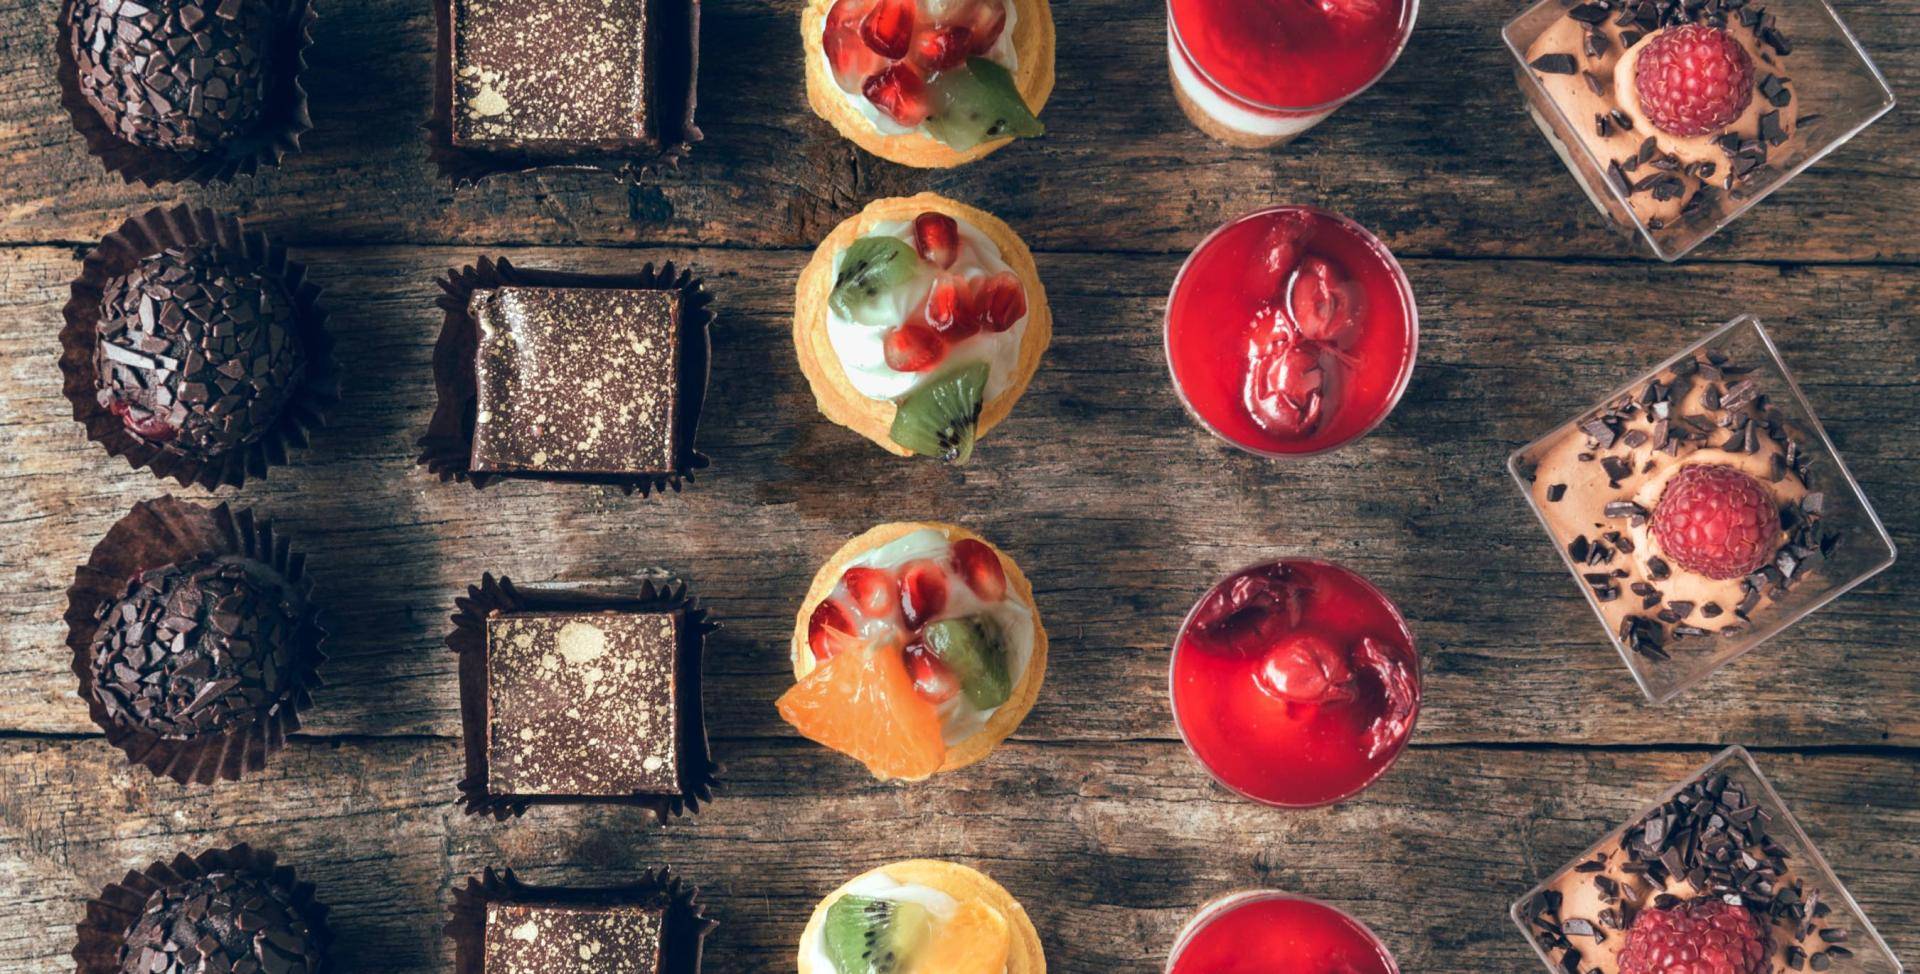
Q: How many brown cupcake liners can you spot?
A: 8